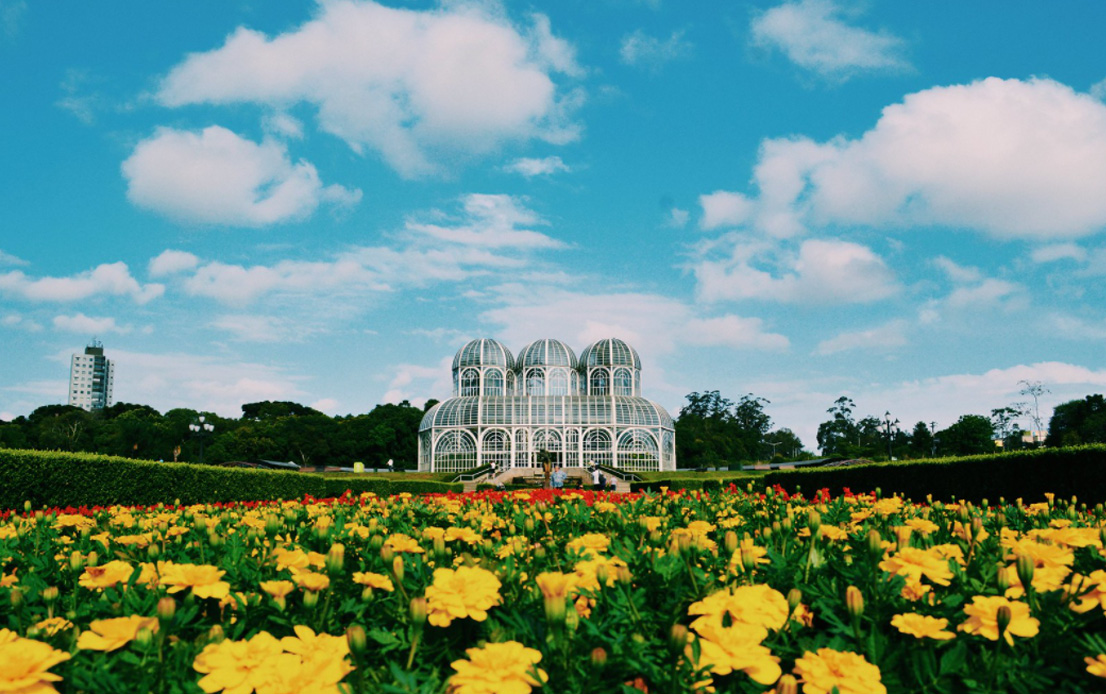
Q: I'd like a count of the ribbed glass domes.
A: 3